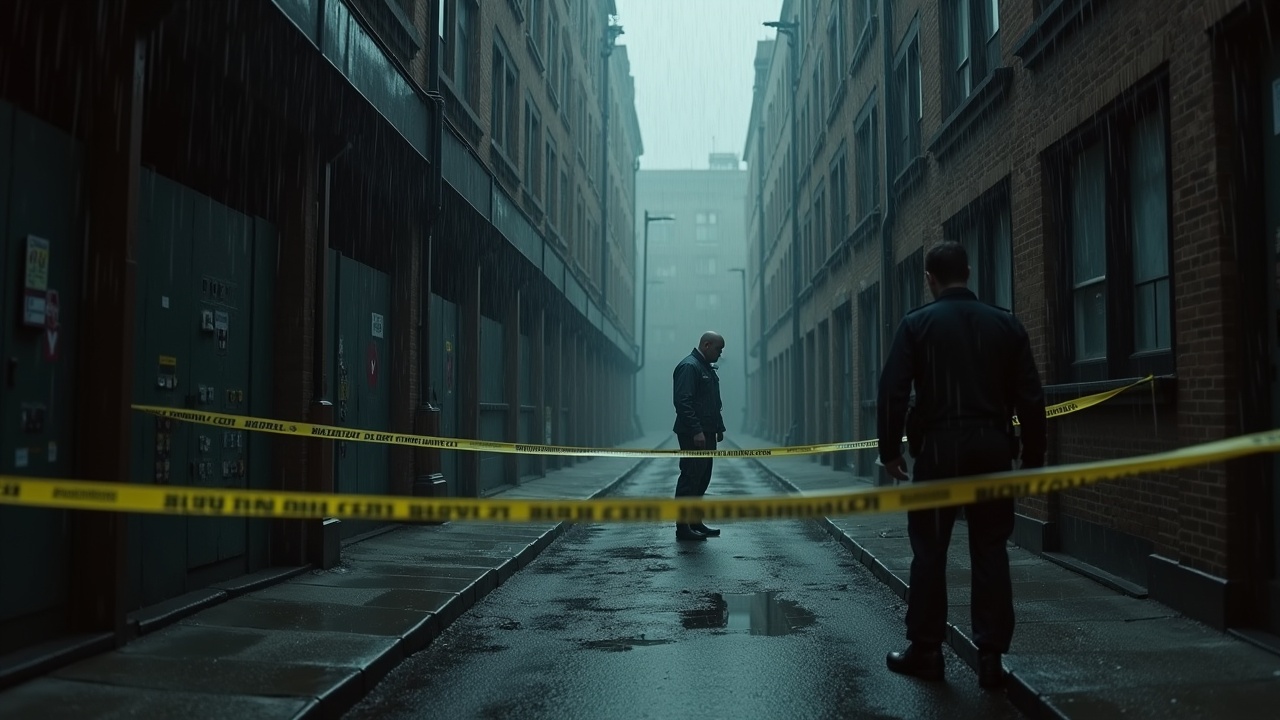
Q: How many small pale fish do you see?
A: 0